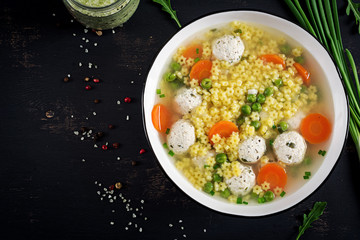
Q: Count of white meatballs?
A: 6